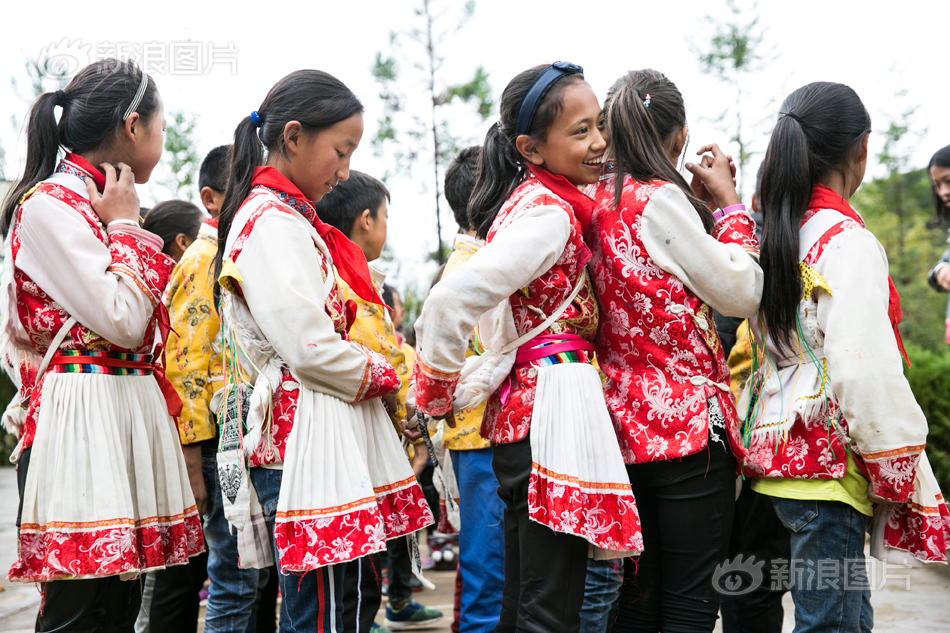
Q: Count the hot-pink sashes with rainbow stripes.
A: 1